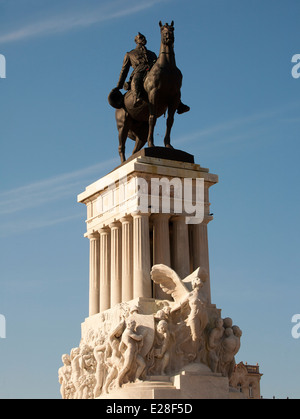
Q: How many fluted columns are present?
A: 8